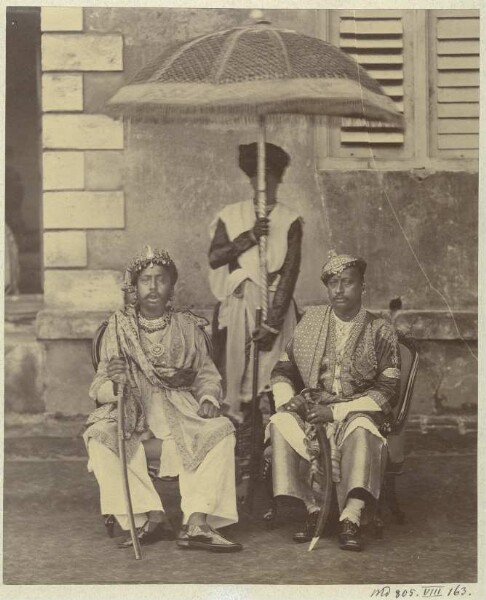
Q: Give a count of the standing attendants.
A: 1